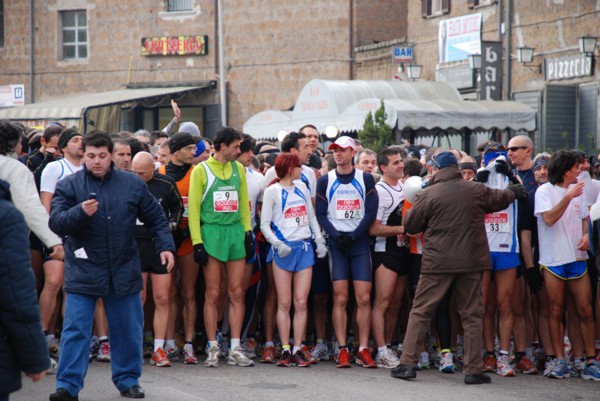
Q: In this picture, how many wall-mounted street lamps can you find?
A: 4